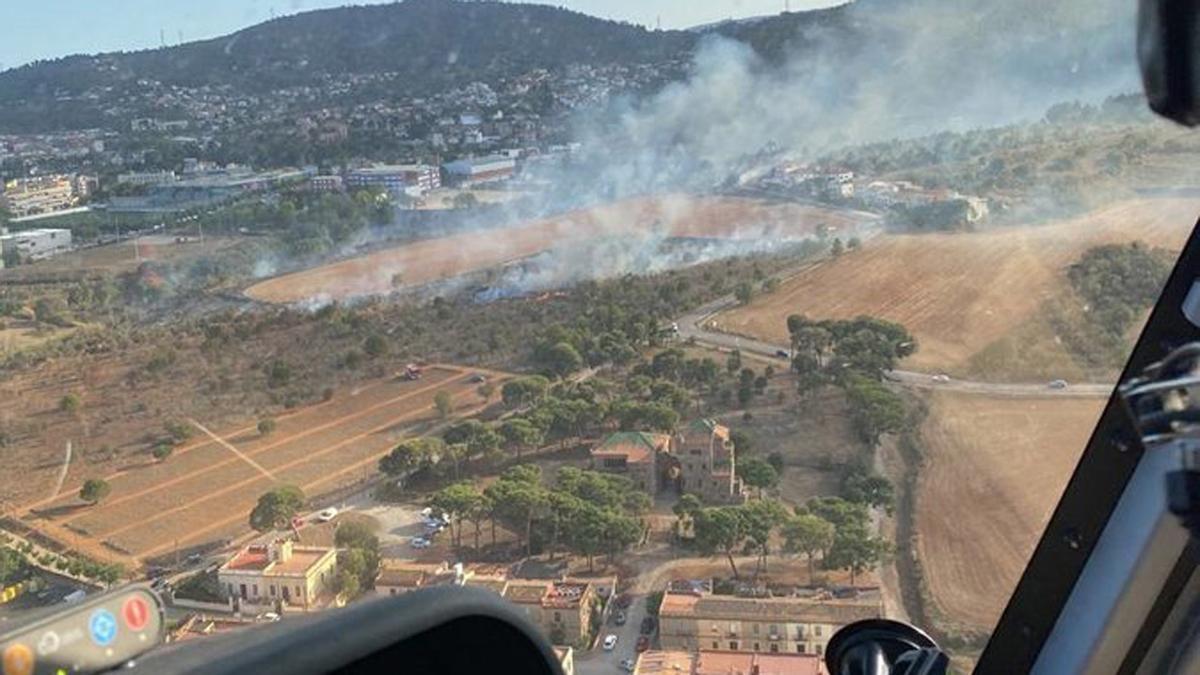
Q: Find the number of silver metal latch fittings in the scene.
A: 1